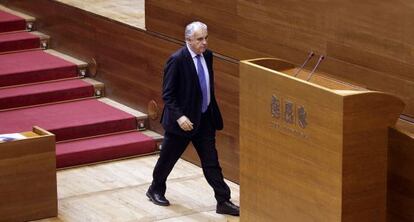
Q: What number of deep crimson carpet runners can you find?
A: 1